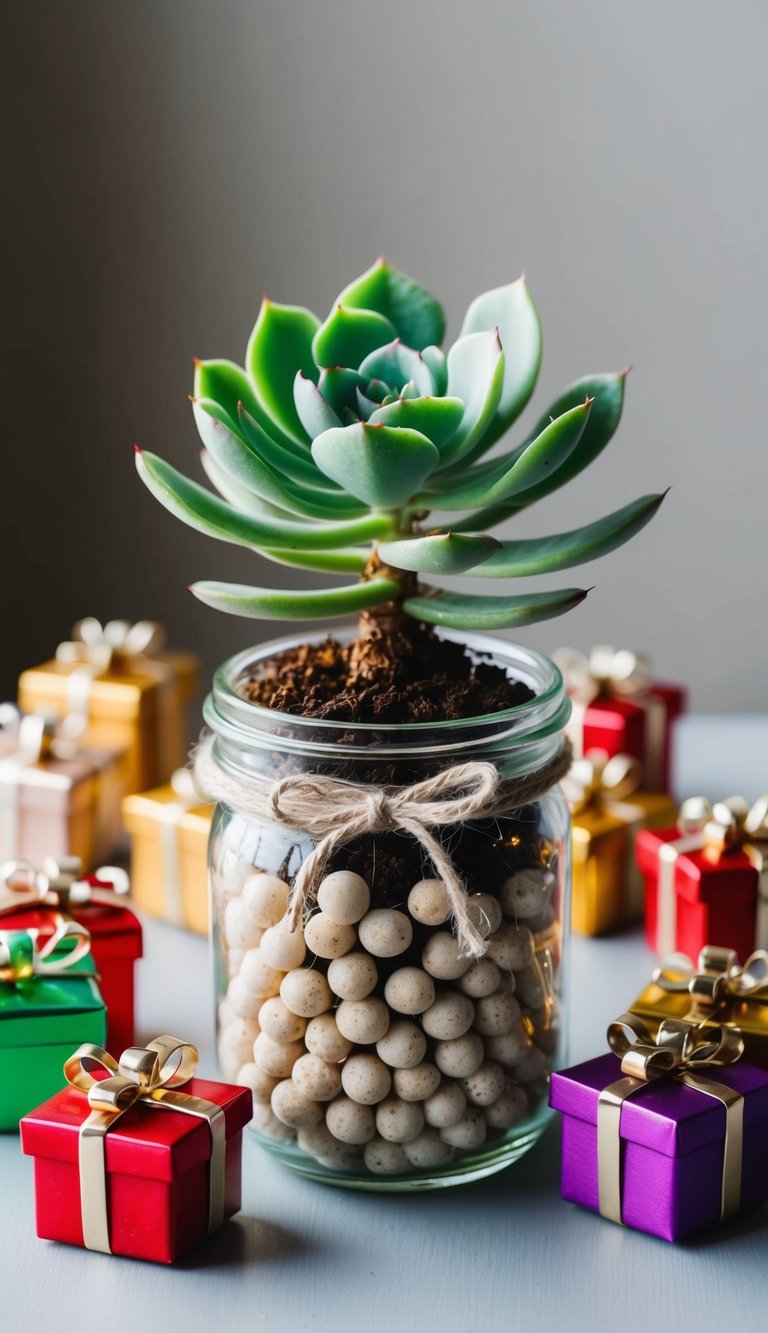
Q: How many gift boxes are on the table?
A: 11